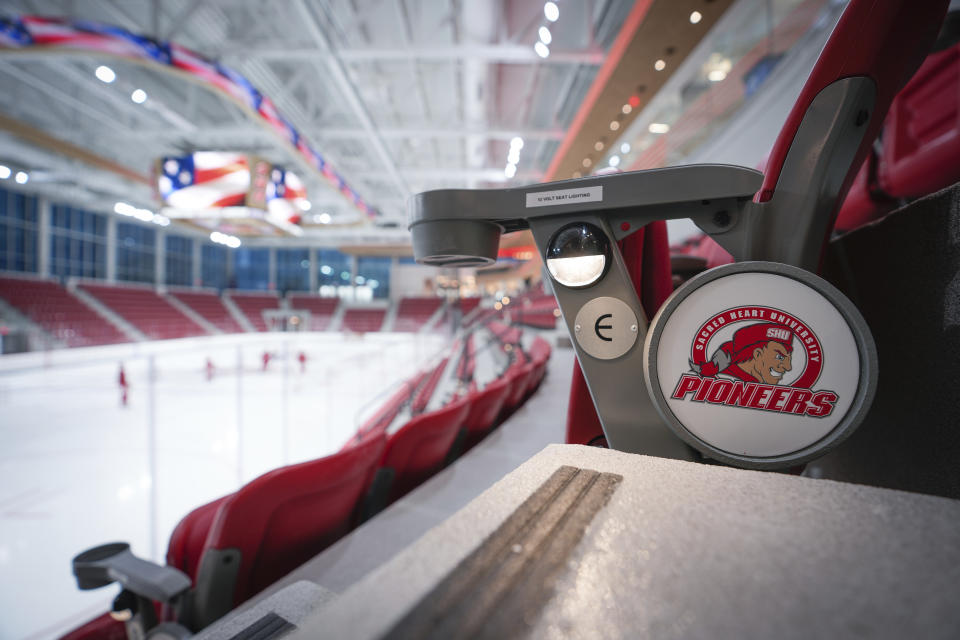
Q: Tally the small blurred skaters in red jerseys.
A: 4